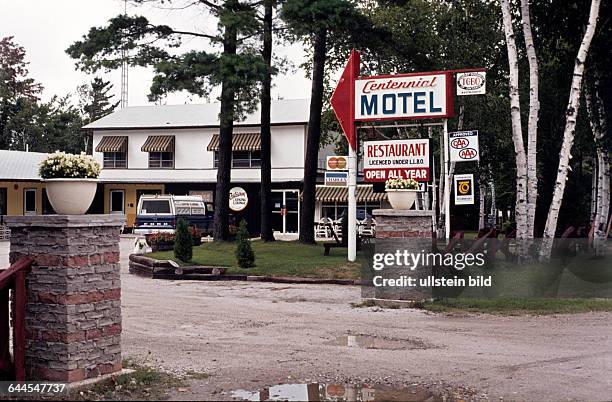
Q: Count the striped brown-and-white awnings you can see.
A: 4